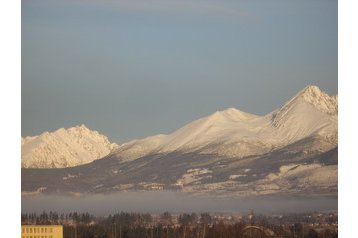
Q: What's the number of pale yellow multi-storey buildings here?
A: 1